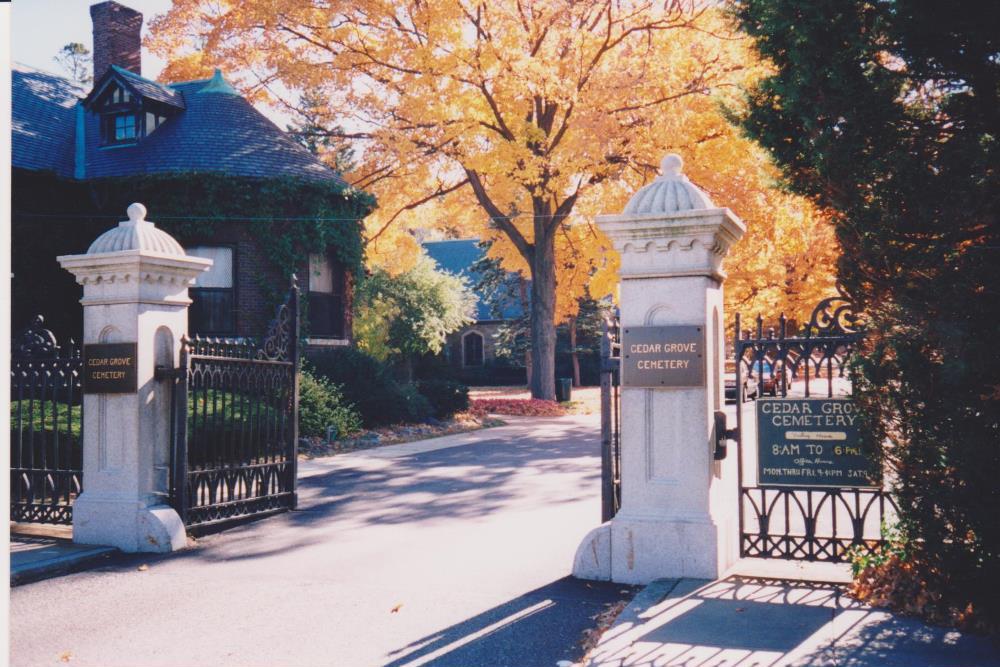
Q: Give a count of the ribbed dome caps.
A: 2